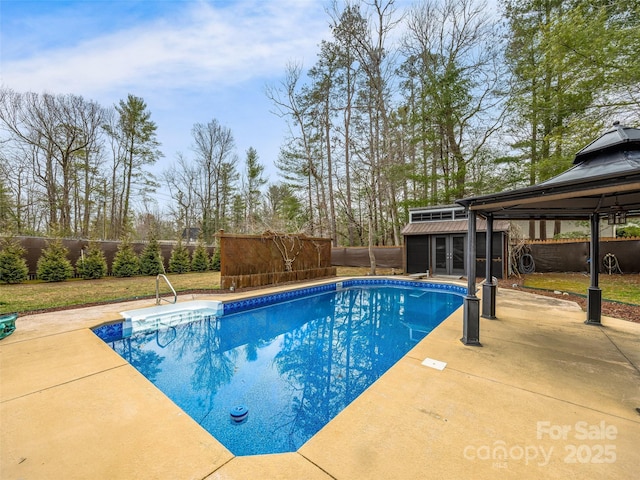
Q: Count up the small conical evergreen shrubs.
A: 8